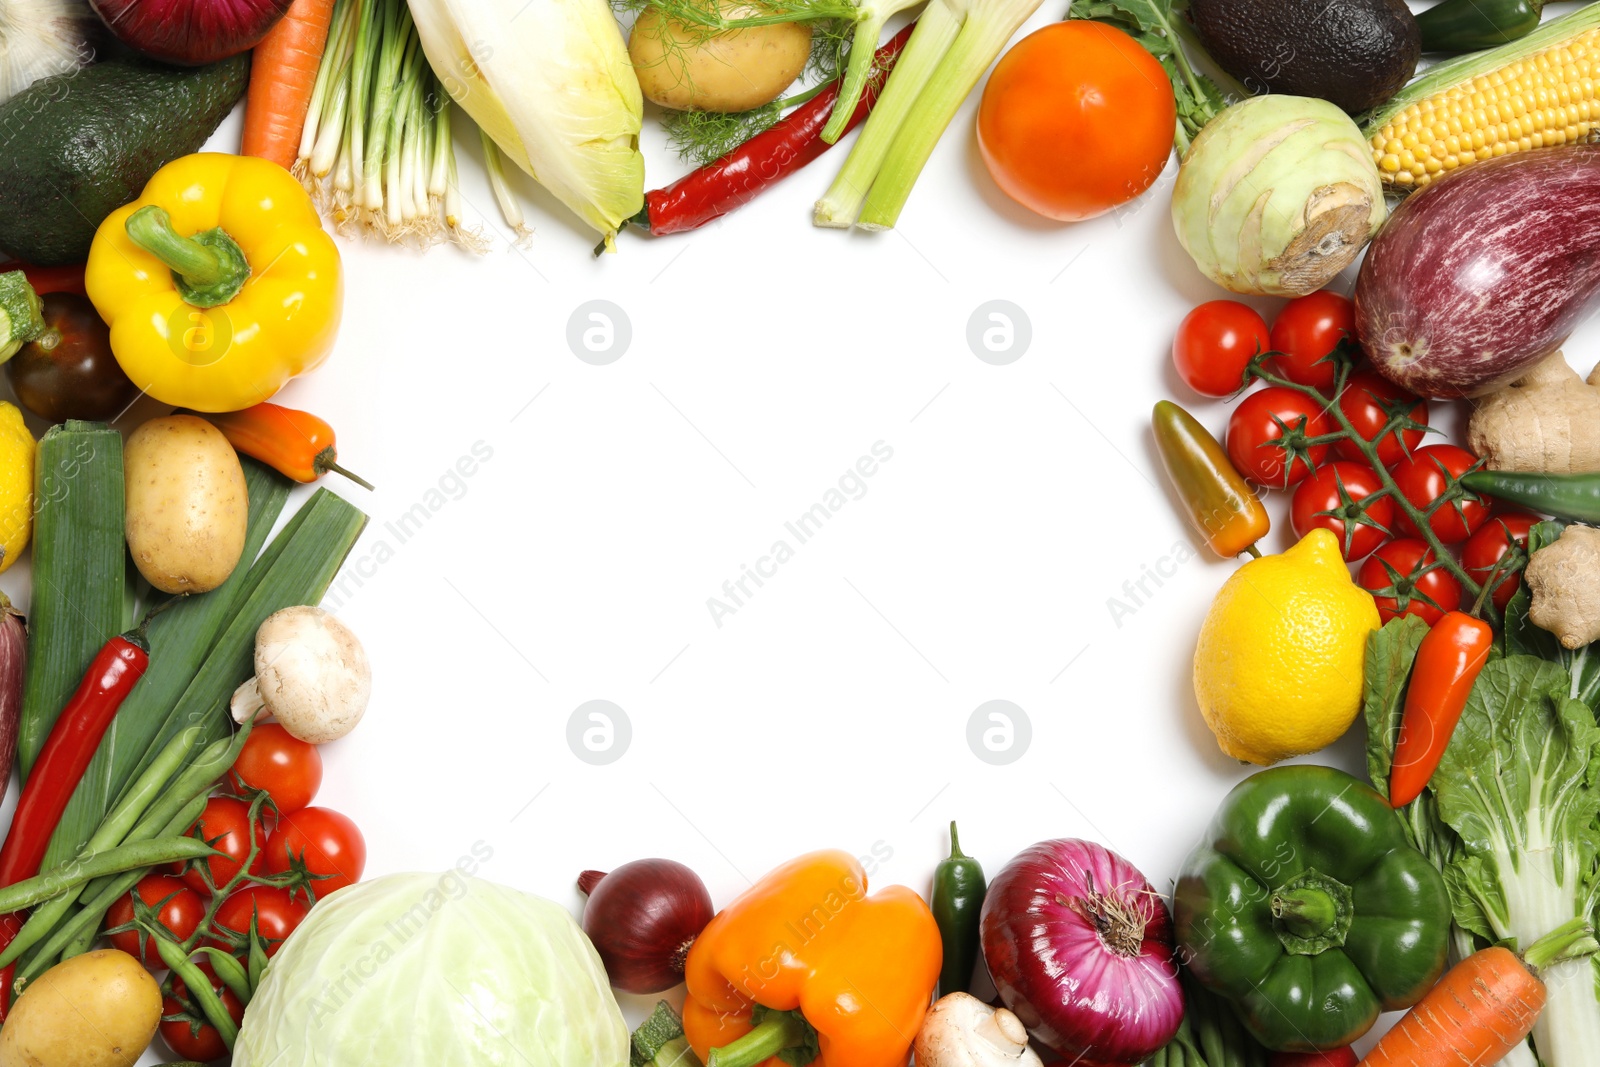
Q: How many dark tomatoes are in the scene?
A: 1